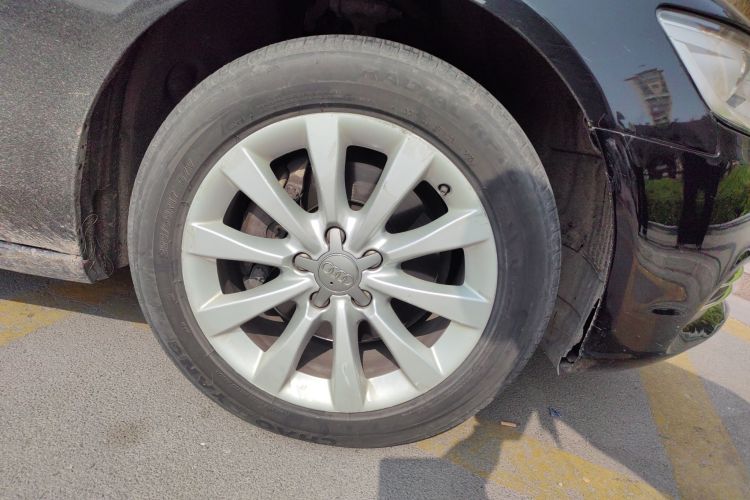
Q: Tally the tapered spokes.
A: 10